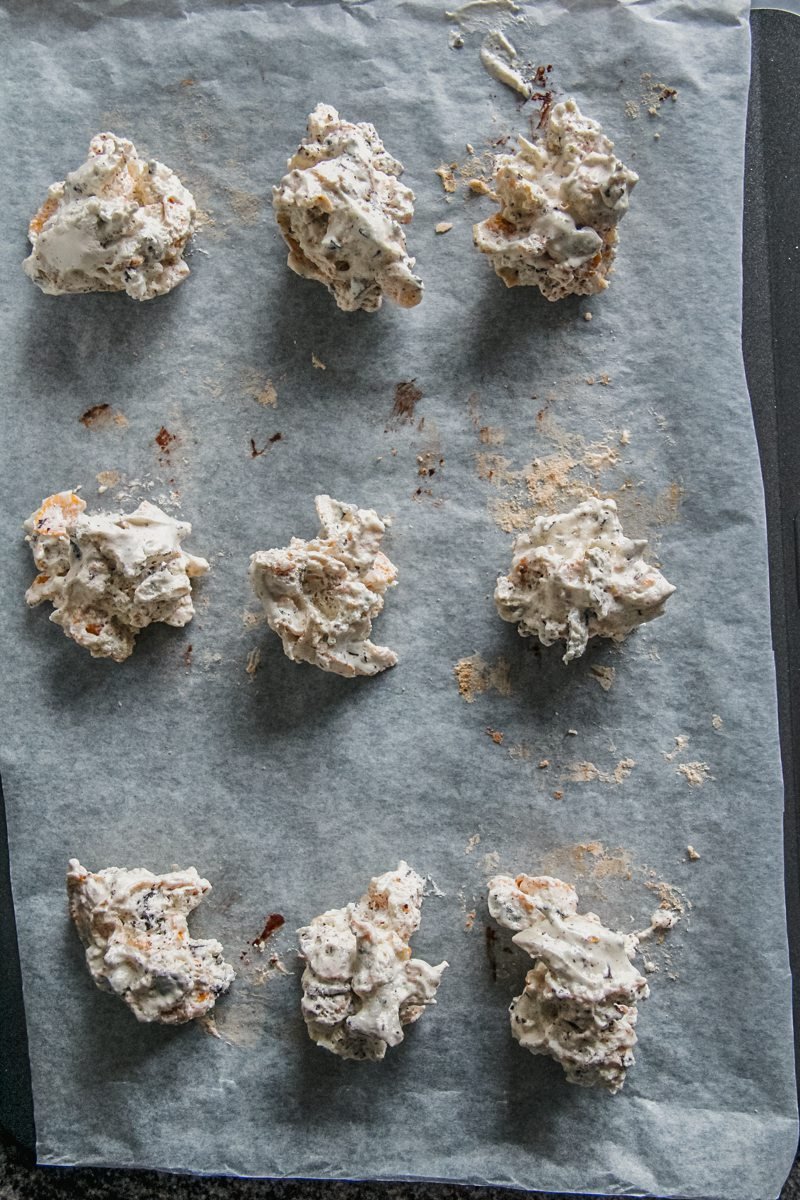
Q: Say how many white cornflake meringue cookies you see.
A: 9